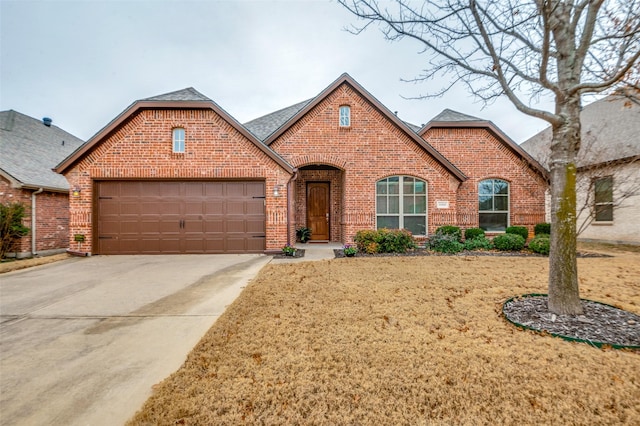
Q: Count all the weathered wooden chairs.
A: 0